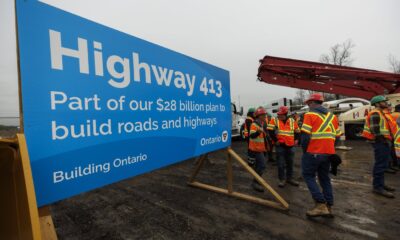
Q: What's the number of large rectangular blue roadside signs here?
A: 1